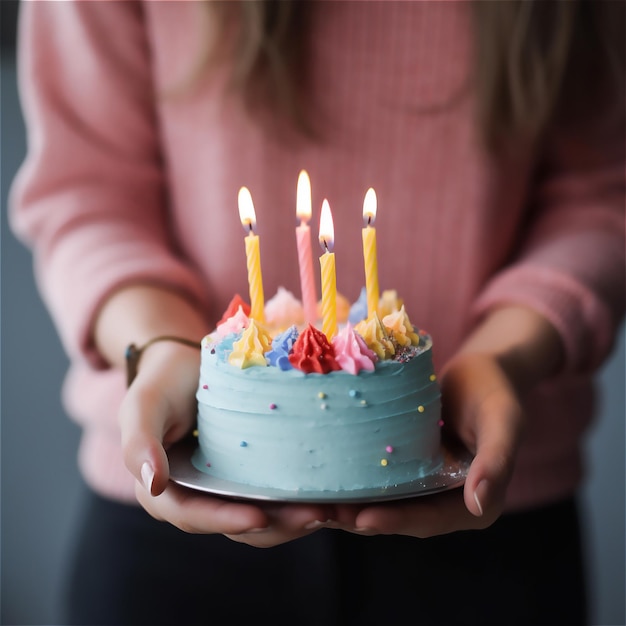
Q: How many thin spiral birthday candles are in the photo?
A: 4